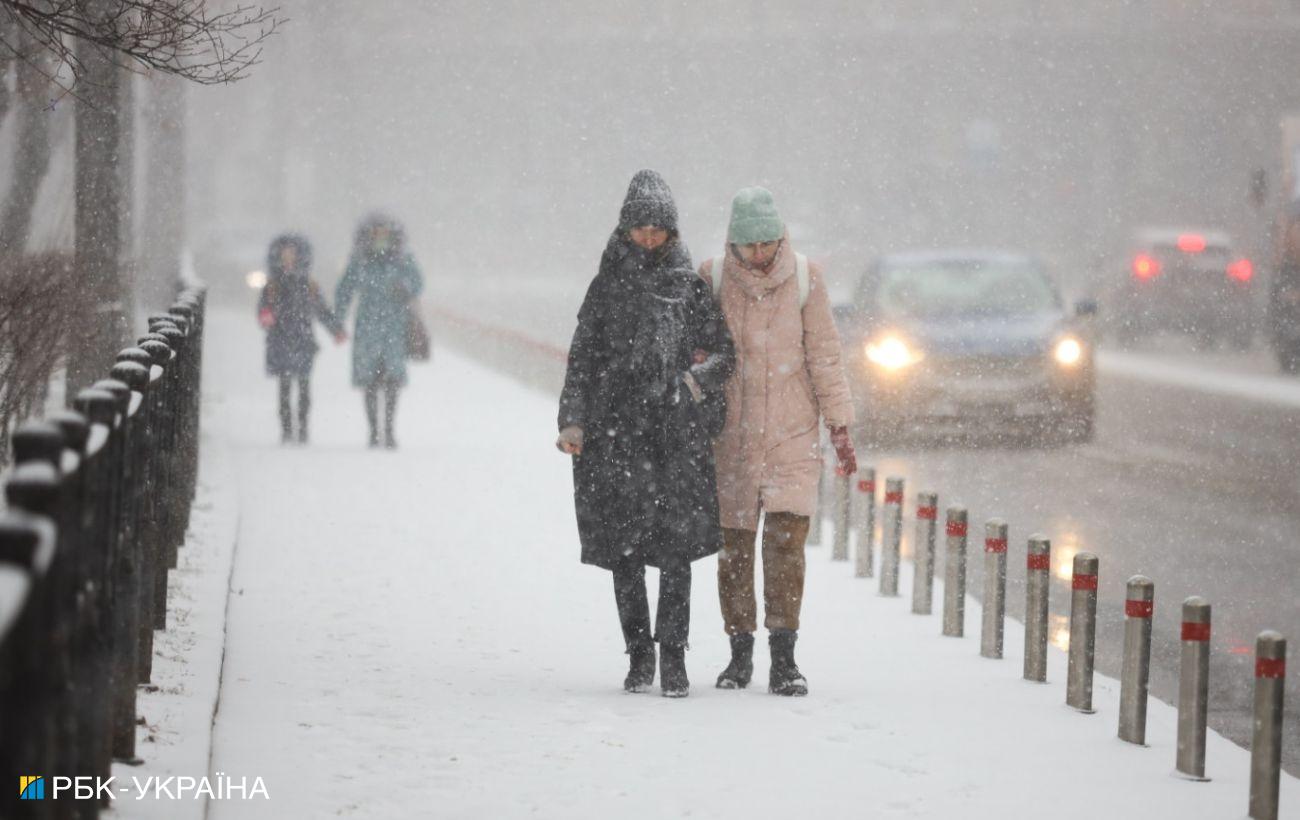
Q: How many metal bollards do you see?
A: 12